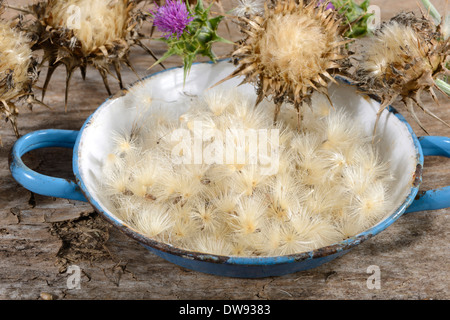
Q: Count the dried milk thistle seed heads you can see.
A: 4